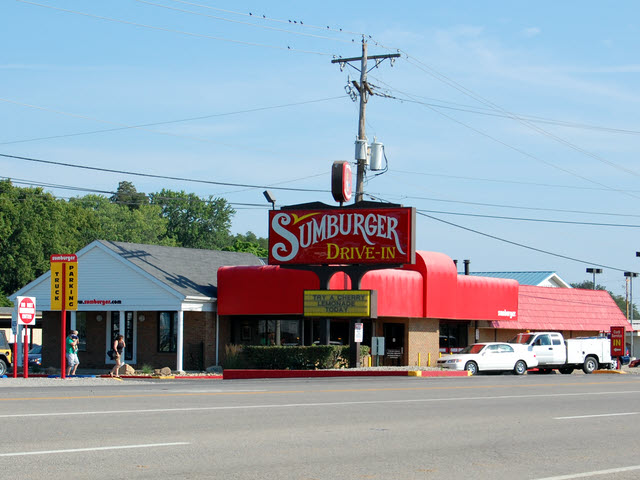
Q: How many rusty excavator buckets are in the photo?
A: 0